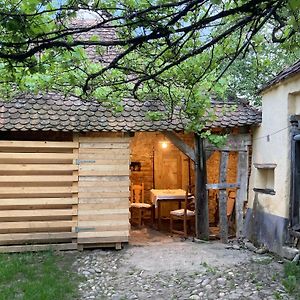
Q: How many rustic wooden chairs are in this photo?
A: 2